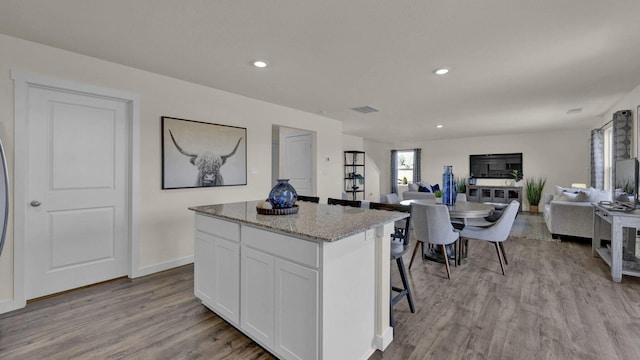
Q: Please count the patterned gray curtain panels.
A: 4